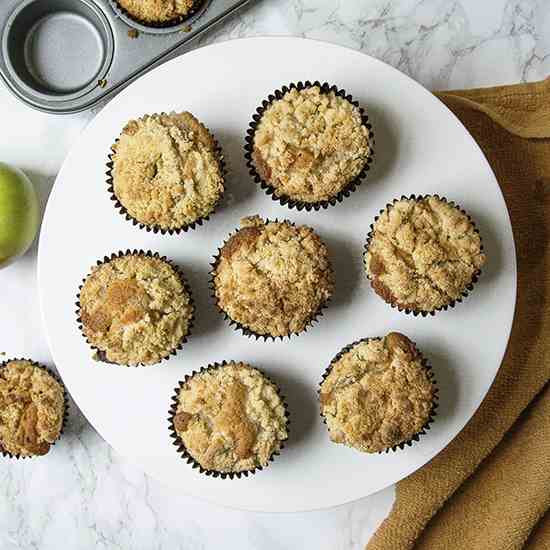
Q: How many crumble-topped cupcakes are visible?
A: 9